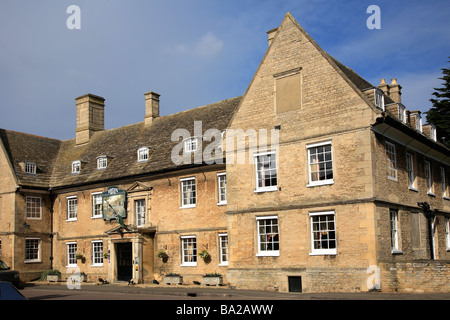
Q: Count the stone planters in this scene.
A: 4